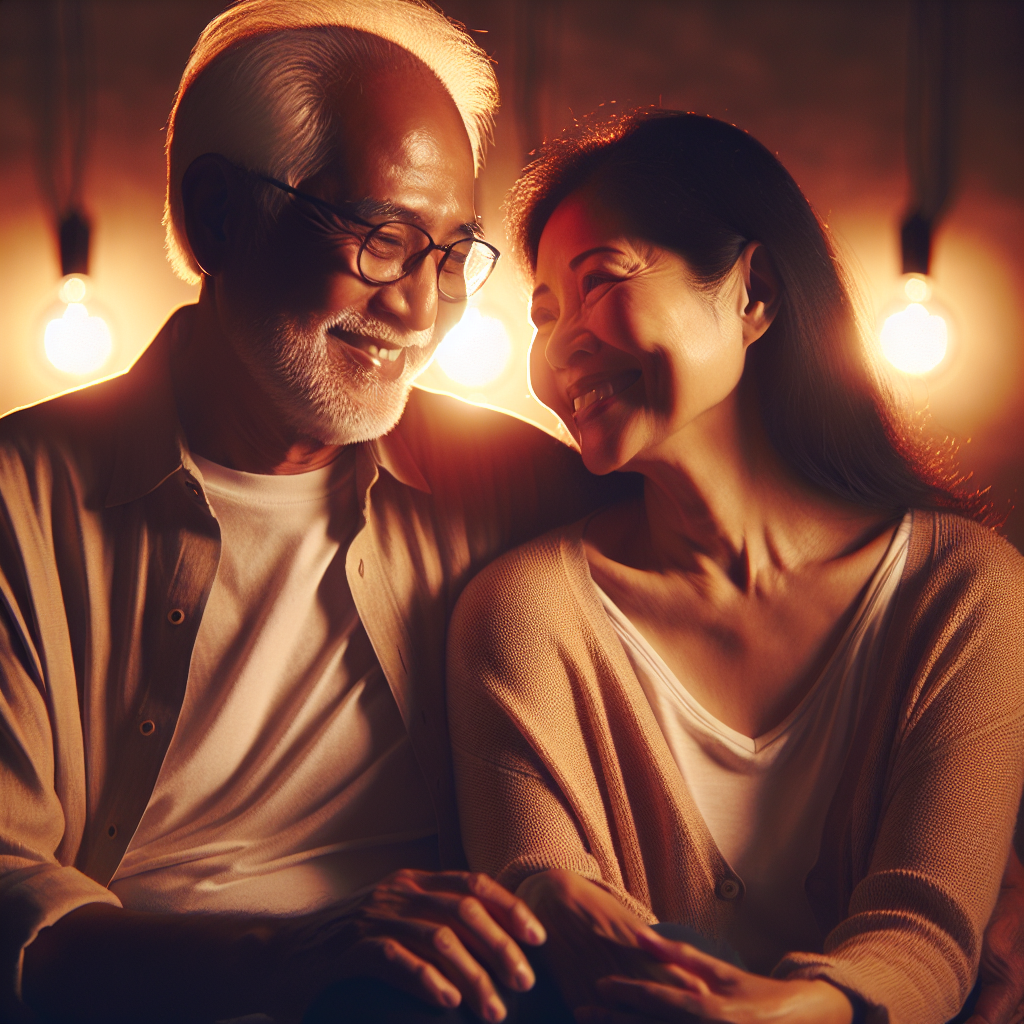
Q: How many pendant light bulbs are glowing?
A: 3